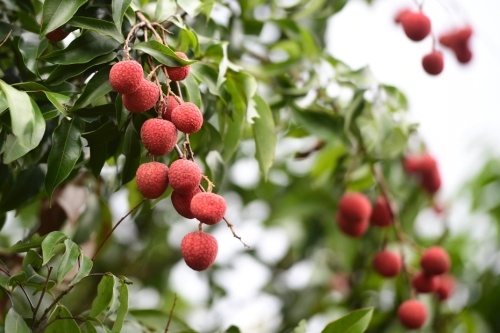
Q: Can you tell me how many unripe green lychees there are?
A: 0